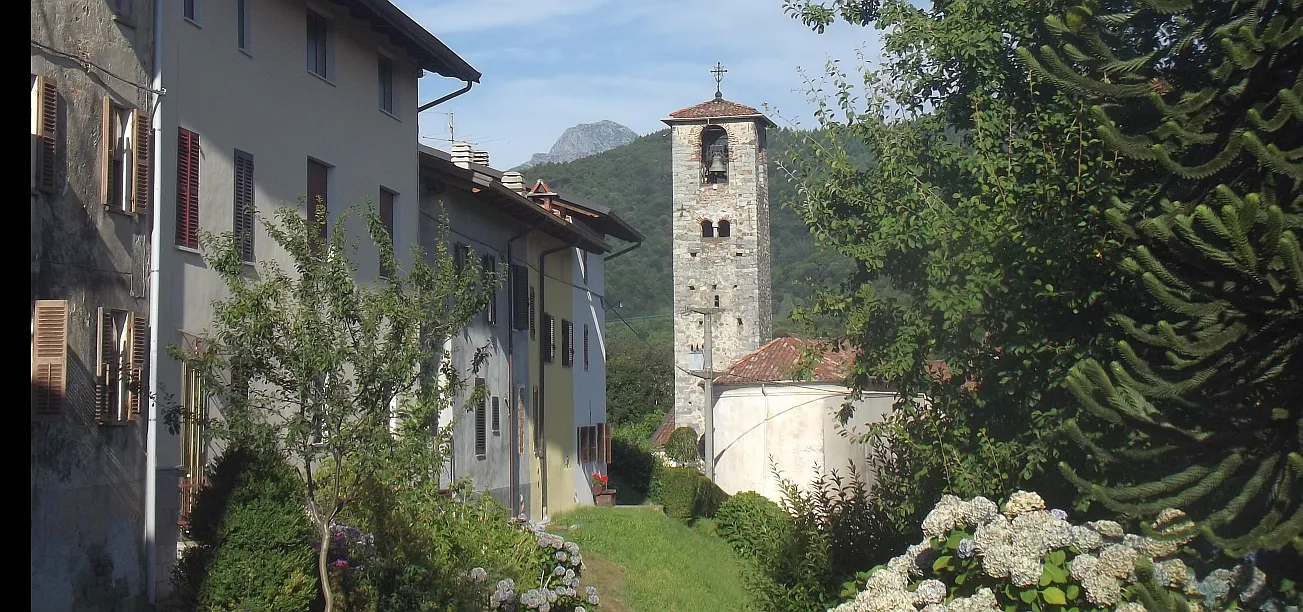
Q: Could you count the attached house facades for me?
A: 5